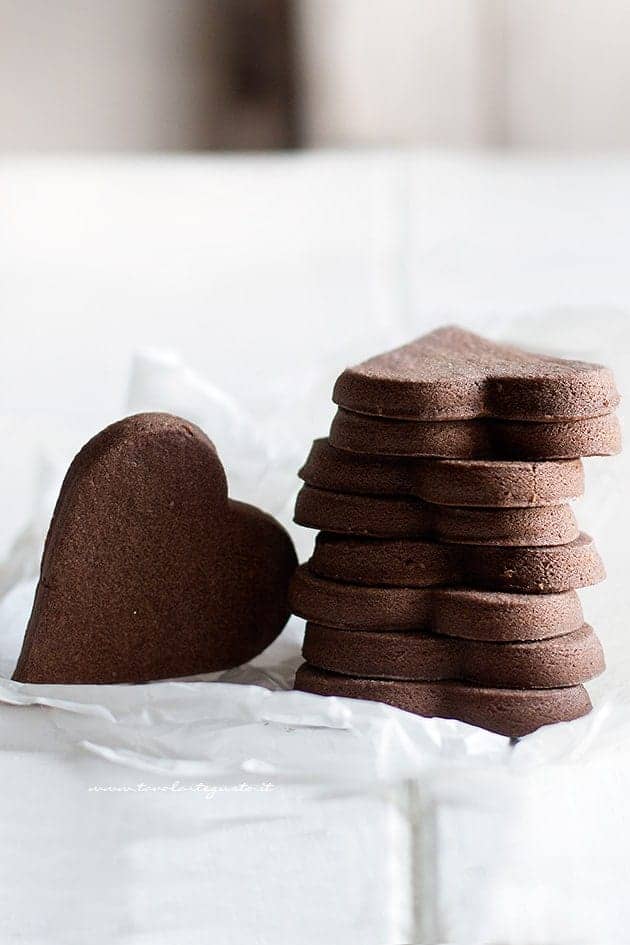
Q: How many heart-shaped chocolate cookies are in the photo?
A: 9